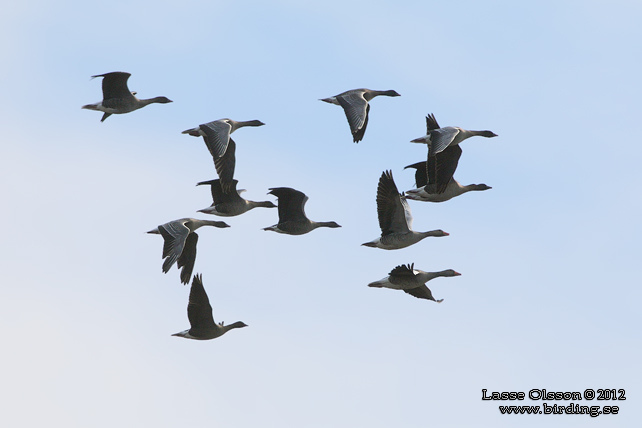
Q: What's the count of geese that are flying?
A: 11